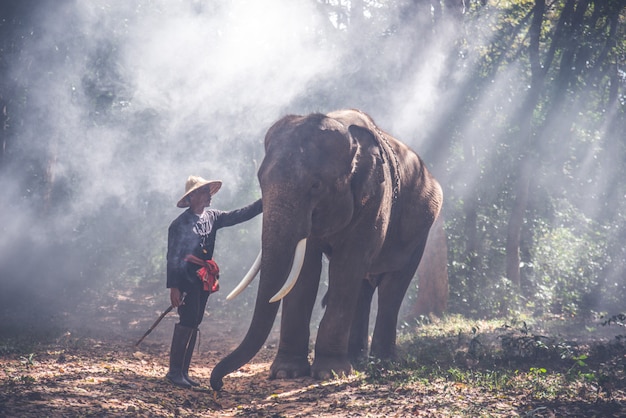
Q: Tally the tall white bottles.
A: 0